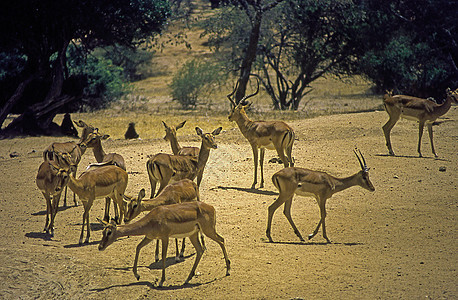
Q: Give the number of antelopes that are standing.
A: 11